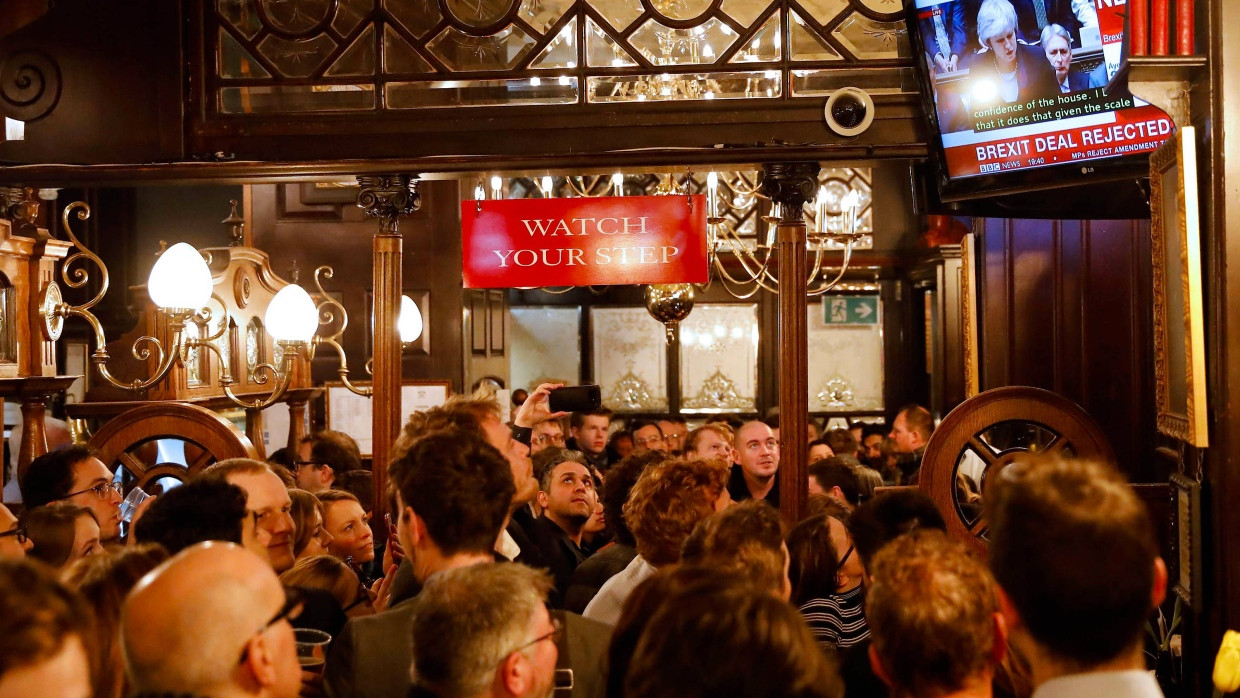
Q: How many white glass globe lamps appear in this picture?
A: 3